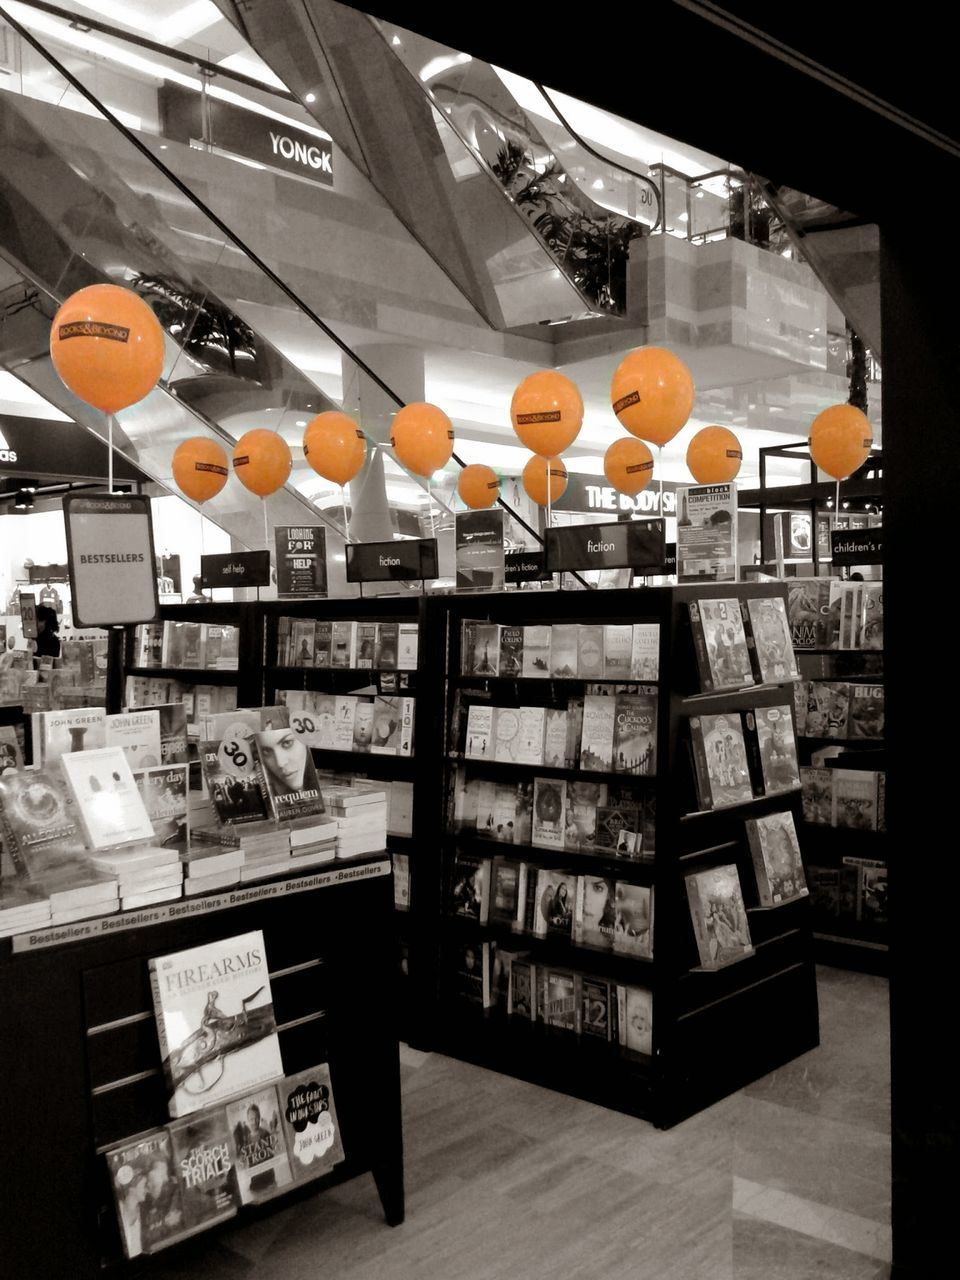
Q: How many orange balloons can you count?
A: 12